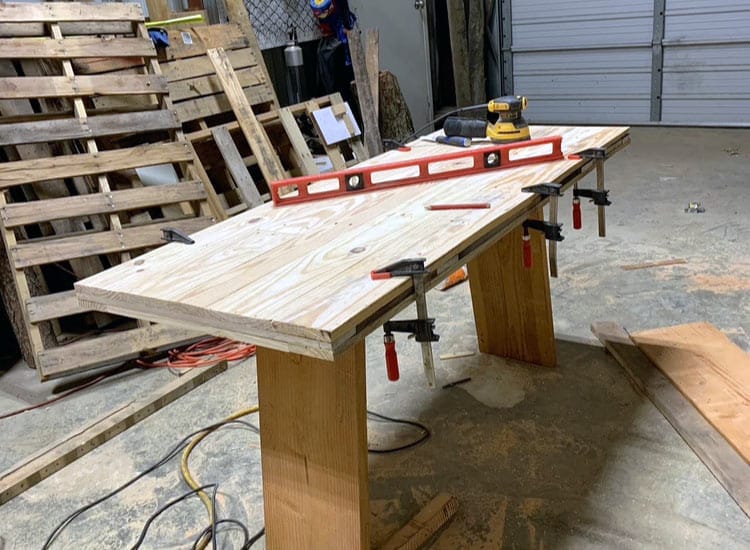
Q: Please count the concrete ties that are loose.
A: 0